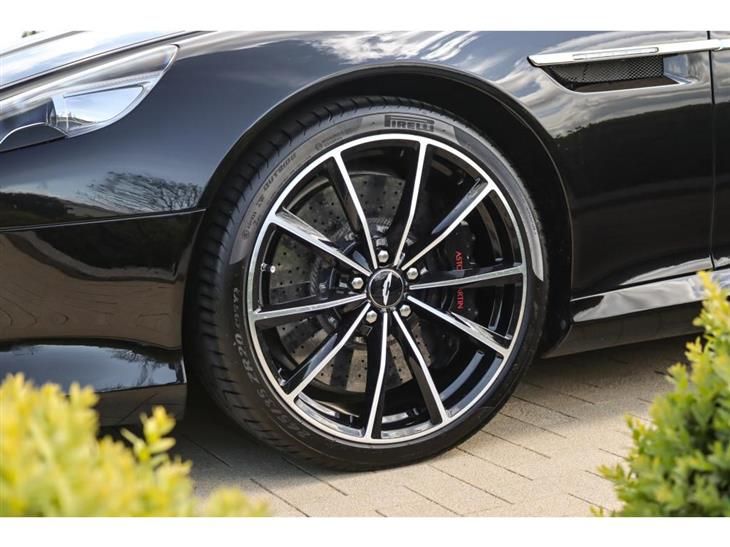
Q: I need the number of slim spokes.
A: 10